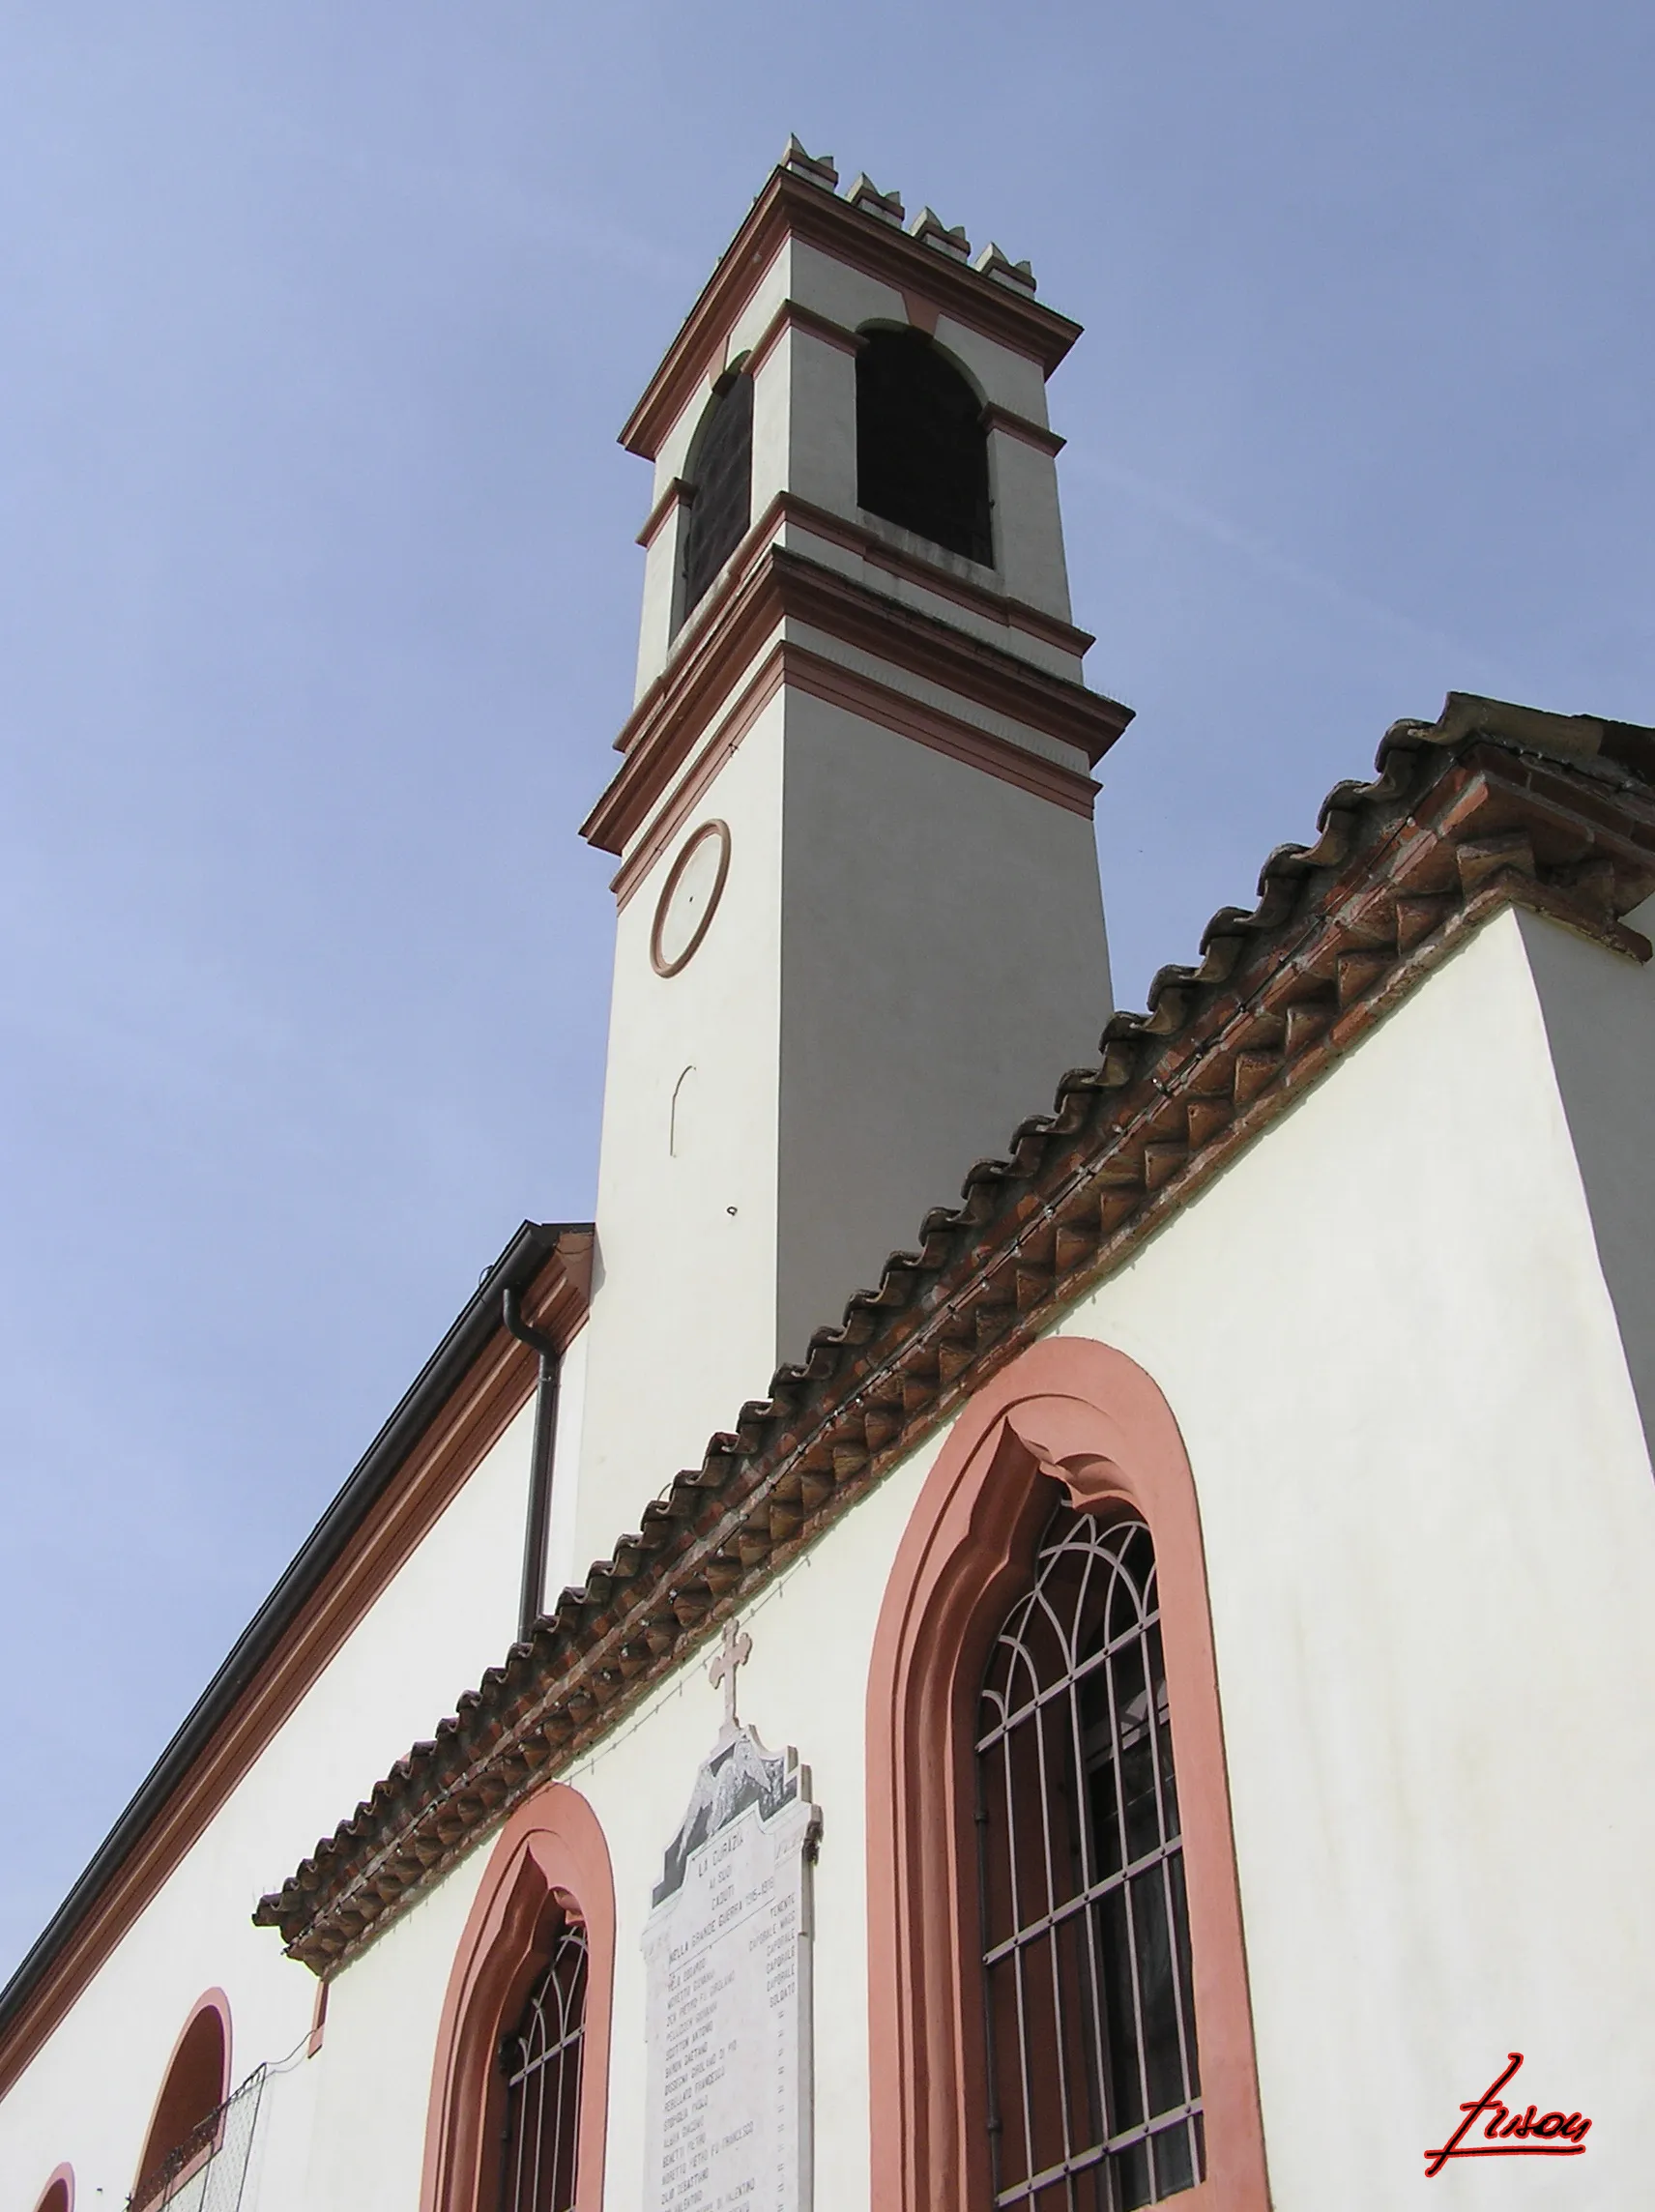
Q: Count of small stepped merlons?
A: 4